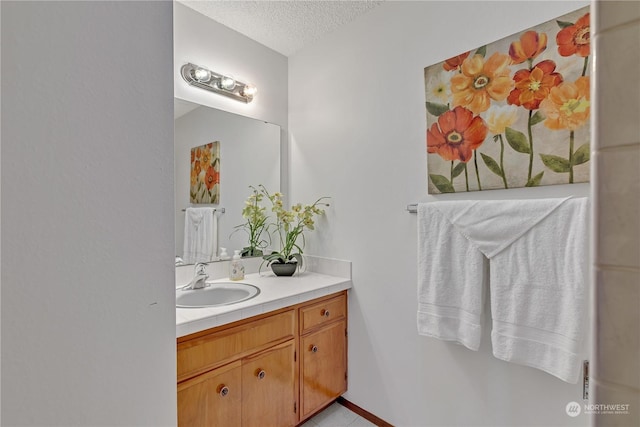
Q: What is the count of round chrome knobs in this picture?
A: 4